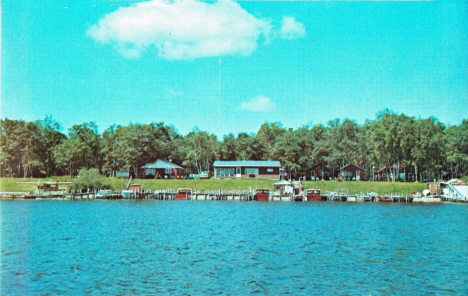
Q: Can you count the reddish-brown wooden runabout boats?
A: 3